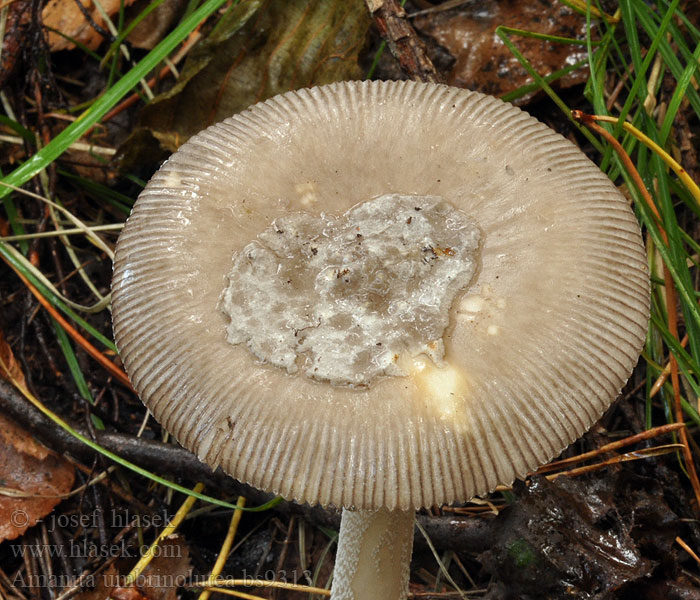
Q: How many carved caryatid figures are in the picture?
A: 0